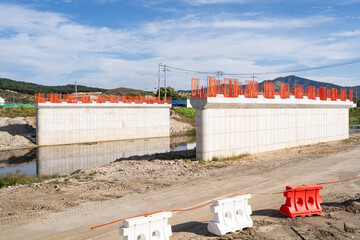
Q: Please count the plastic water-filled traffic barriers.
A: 3